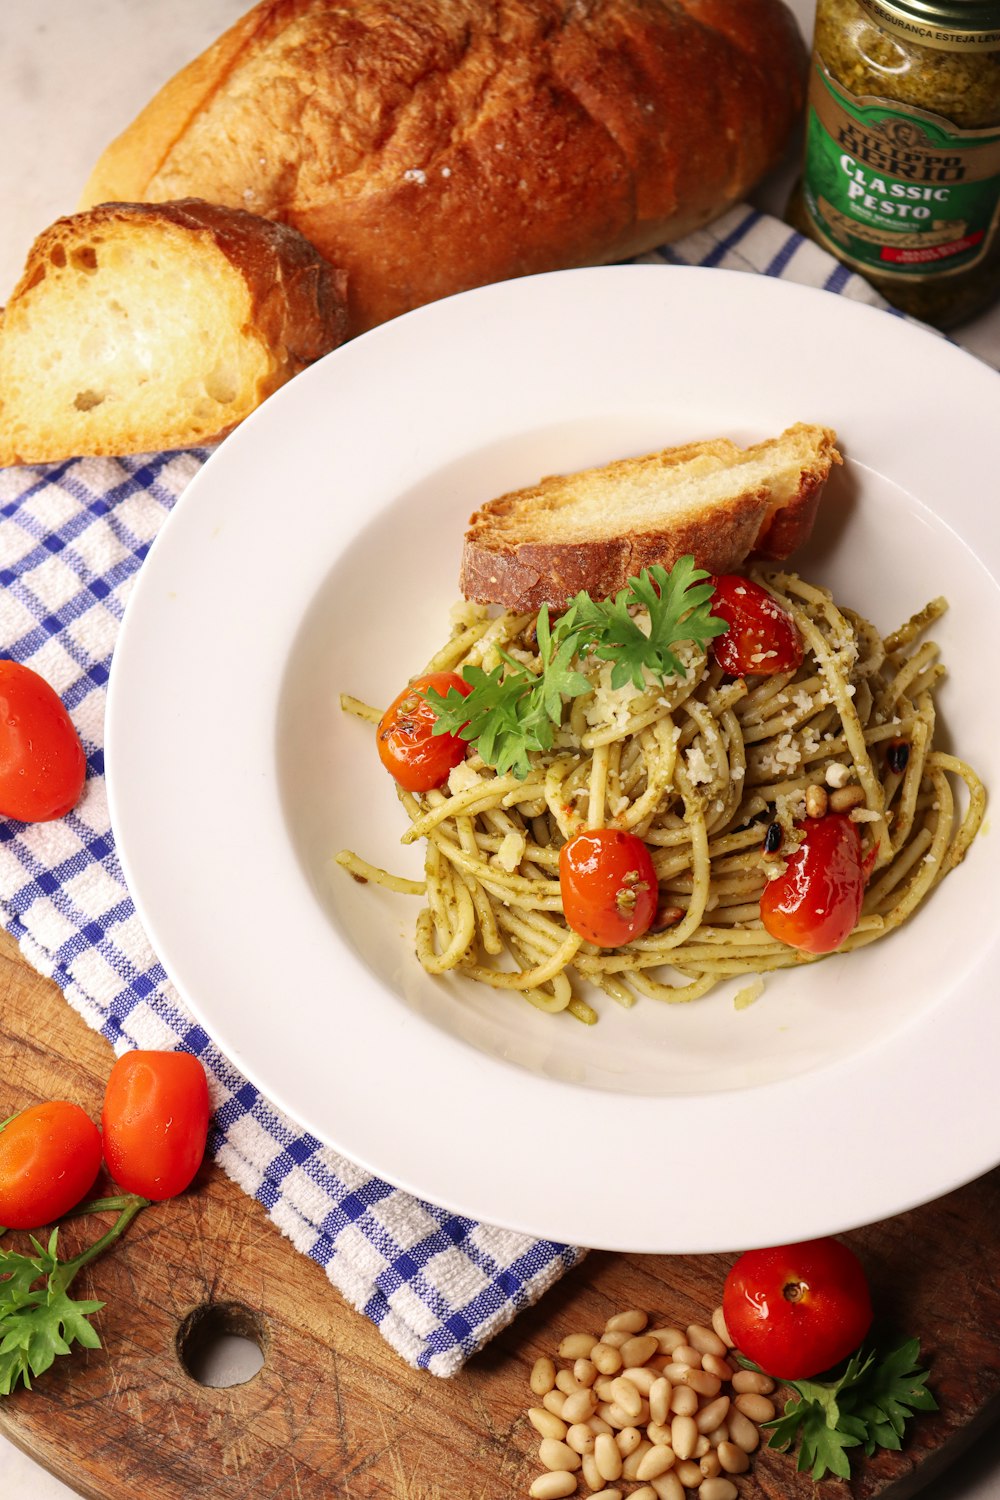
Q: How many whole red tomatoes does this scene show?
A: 8